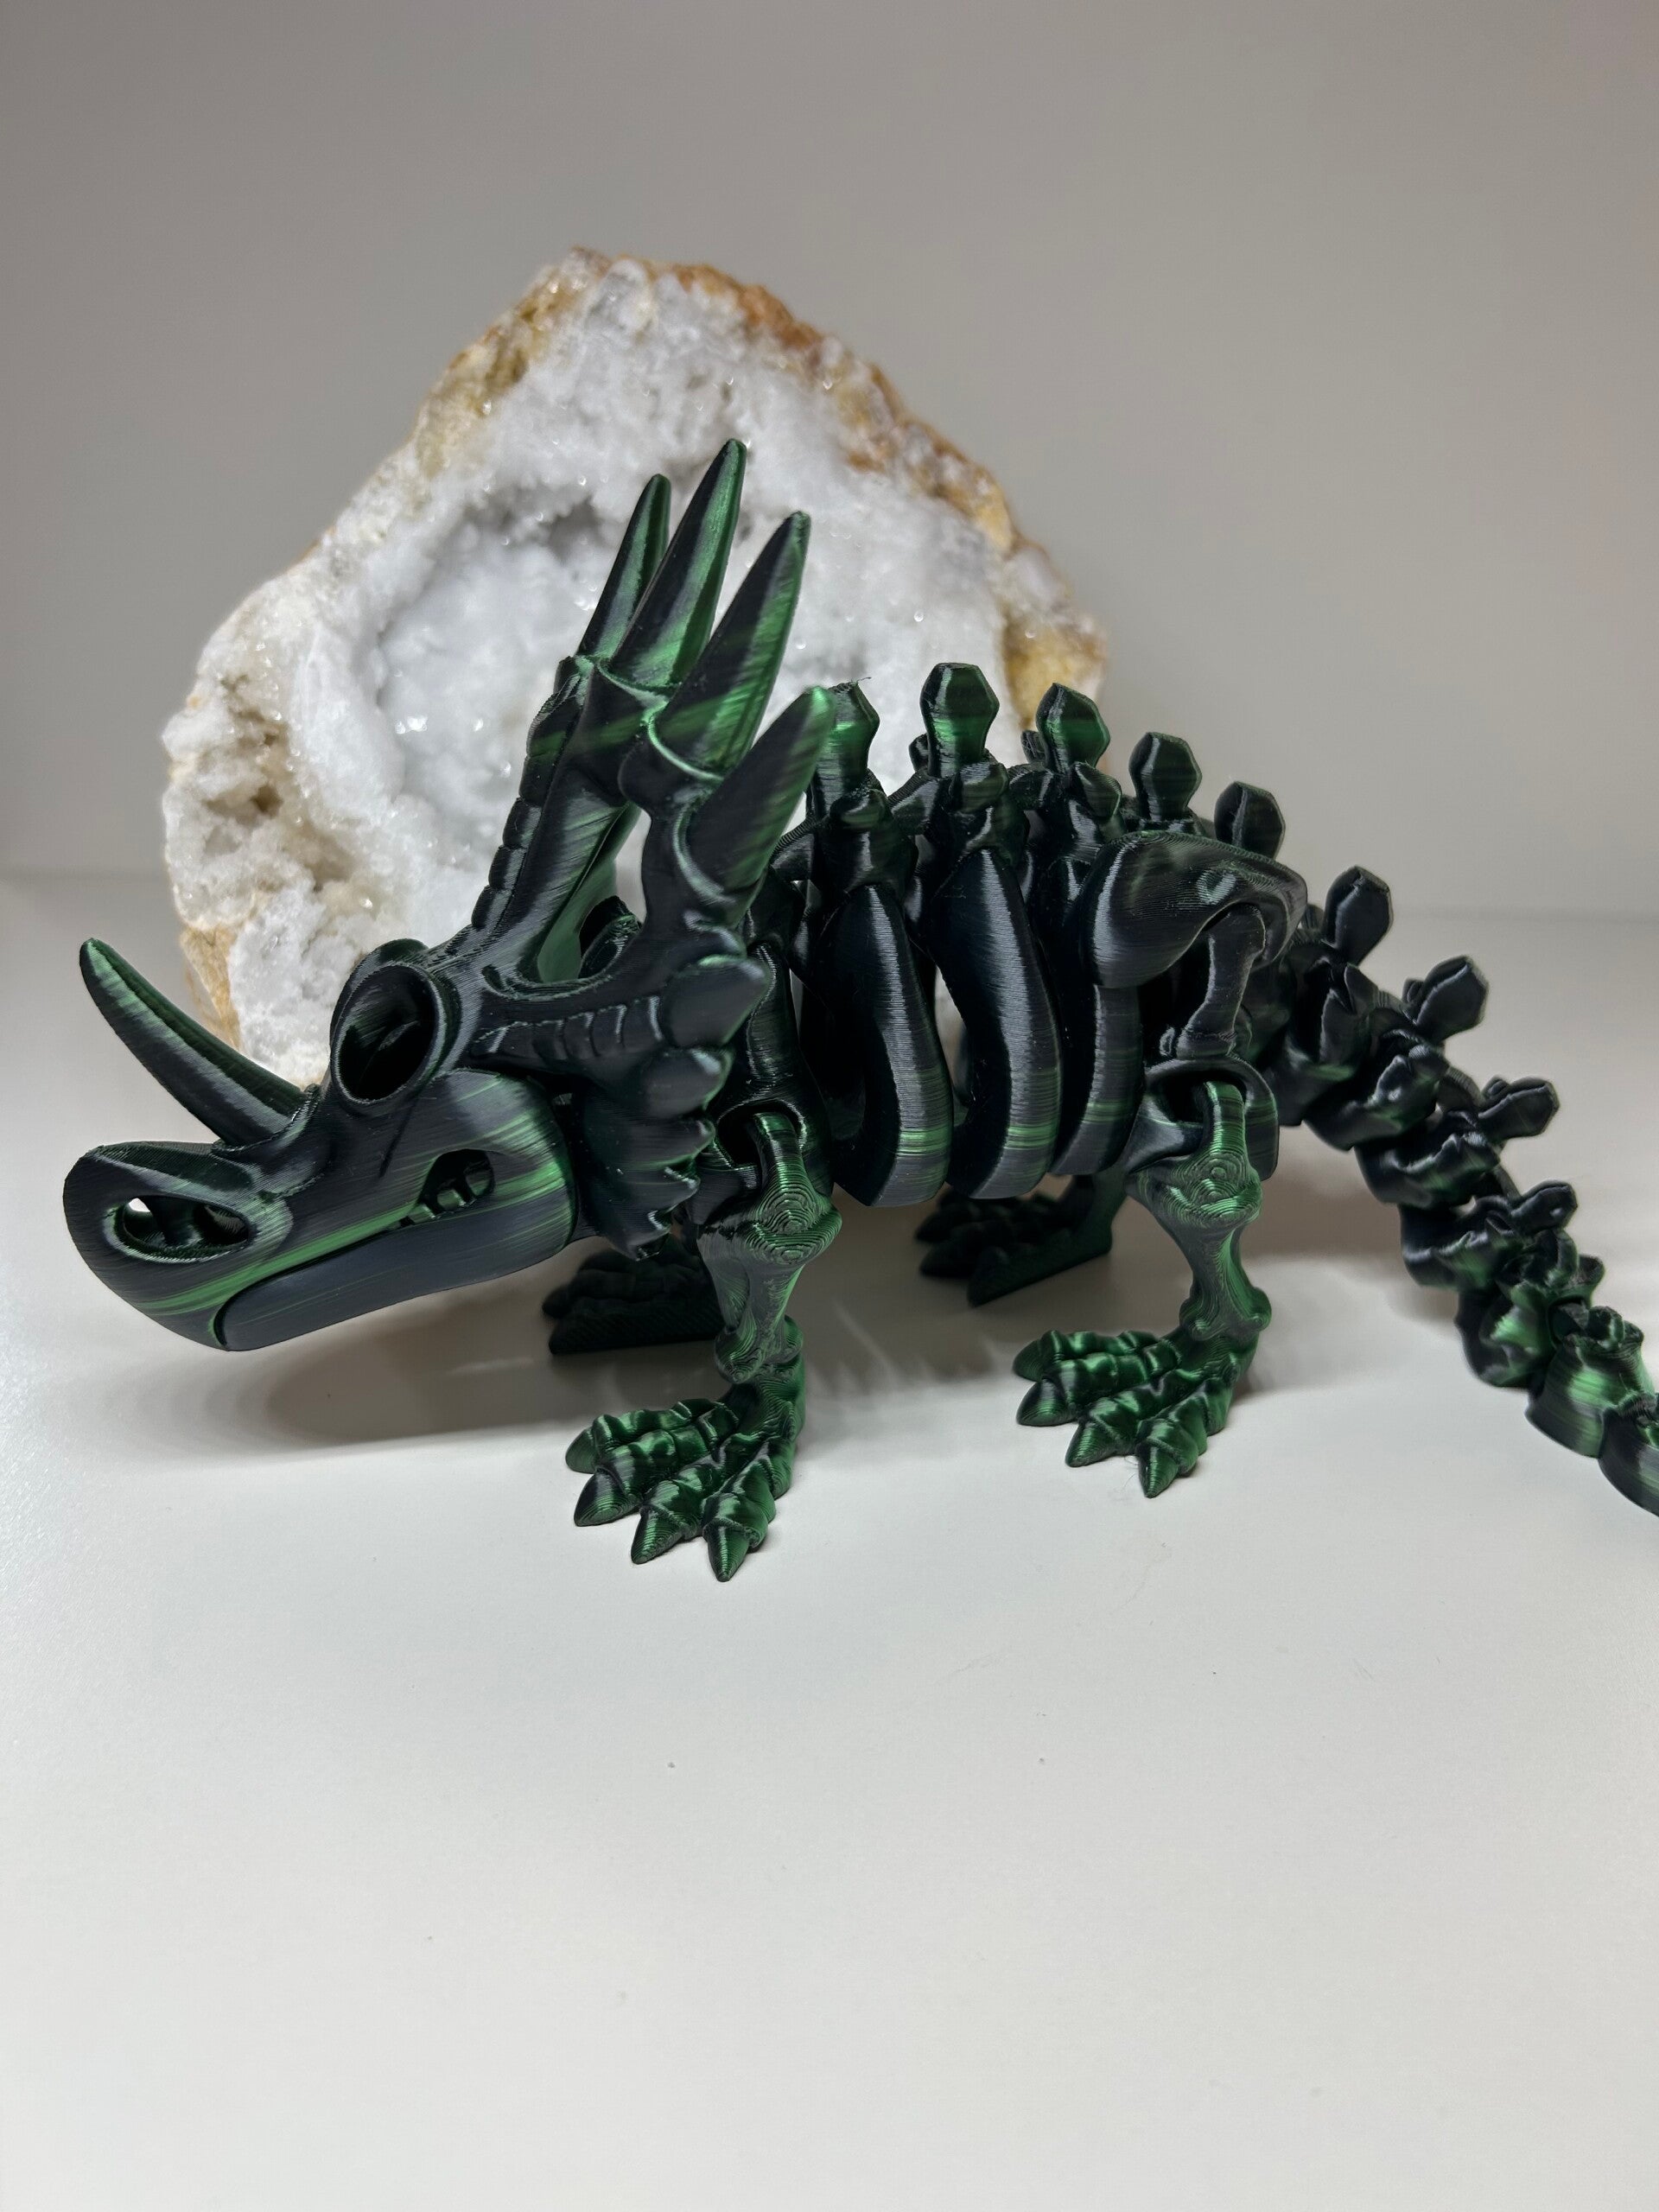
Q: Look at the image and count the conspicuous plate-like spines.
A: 9